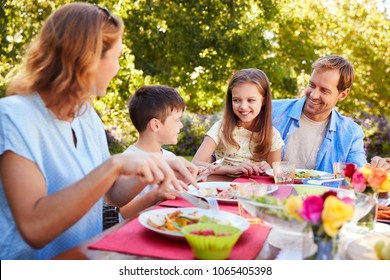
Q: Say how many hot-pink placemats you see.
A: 3